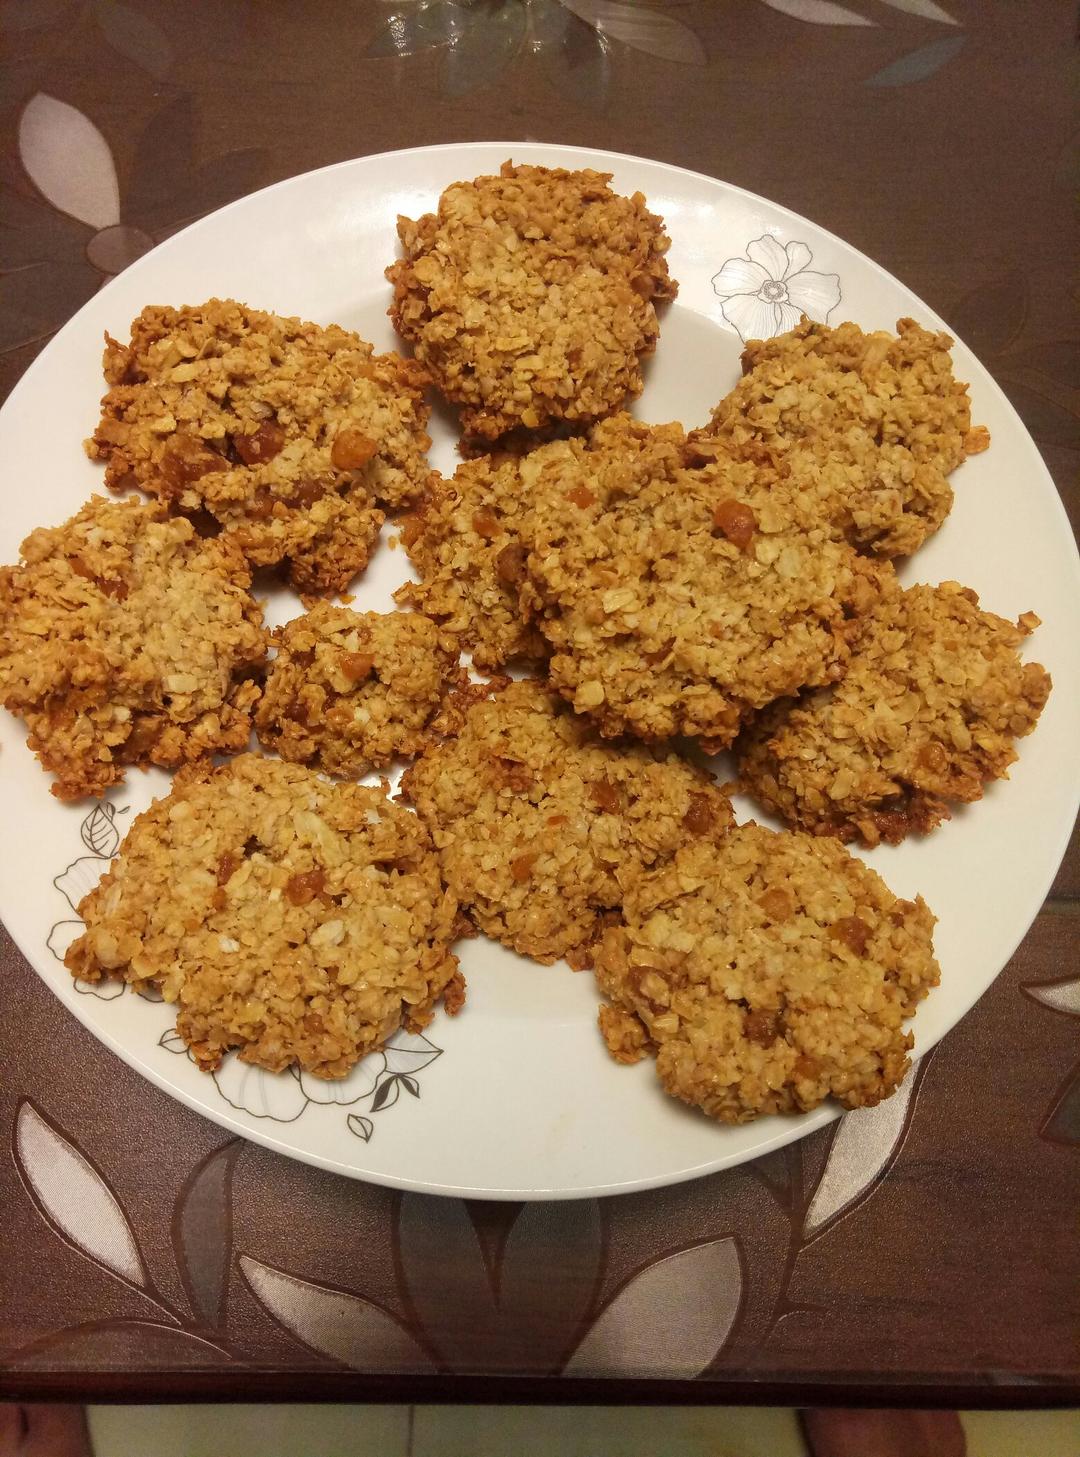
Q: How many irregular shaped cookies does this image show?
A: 11